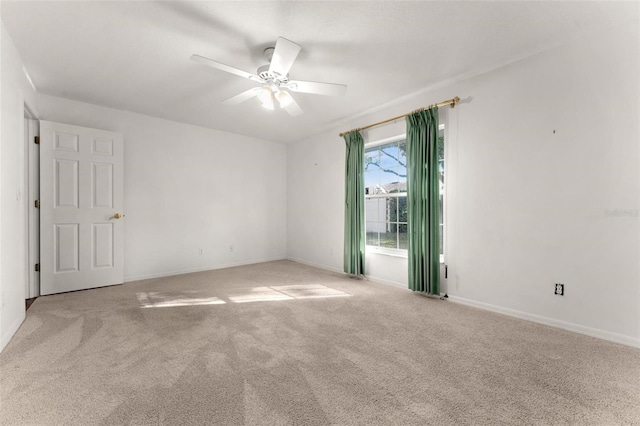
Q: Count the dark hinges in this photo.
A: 3